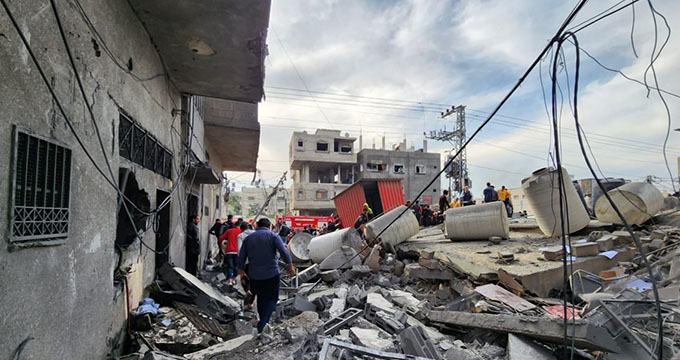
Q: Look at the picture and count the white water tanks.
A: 5